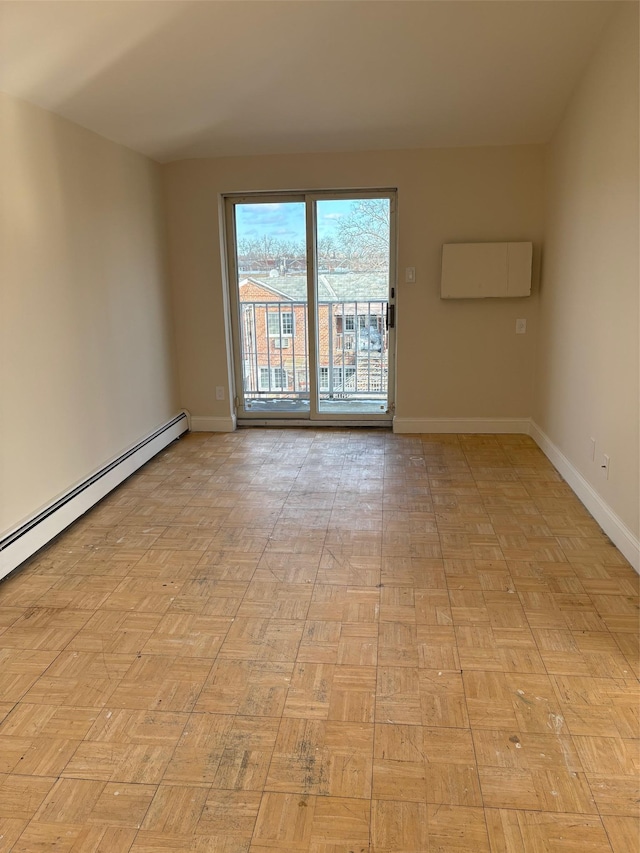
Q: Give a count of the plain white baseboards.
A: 3